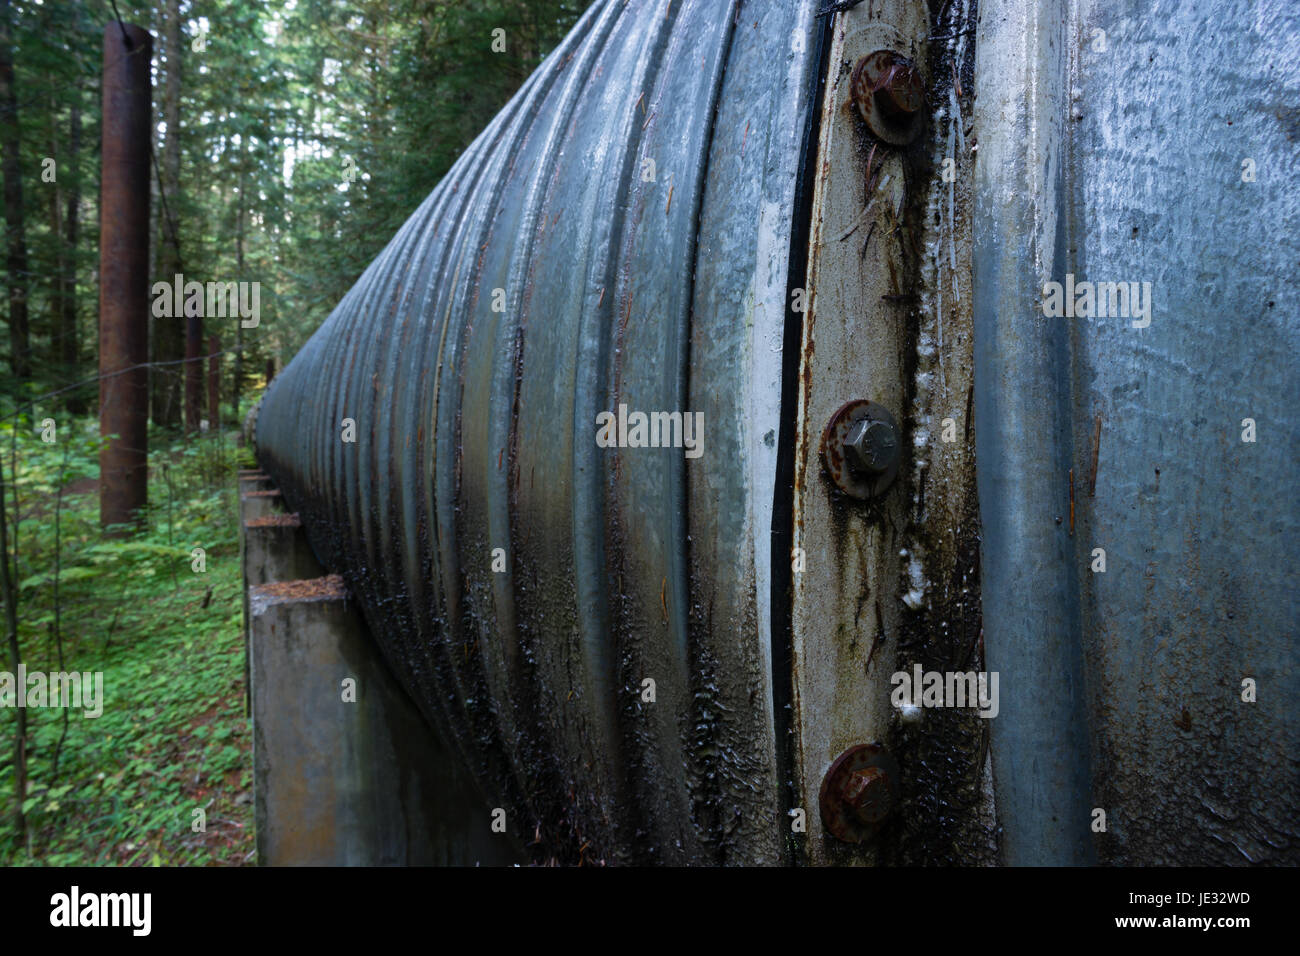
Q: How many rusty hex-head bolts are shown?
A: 3